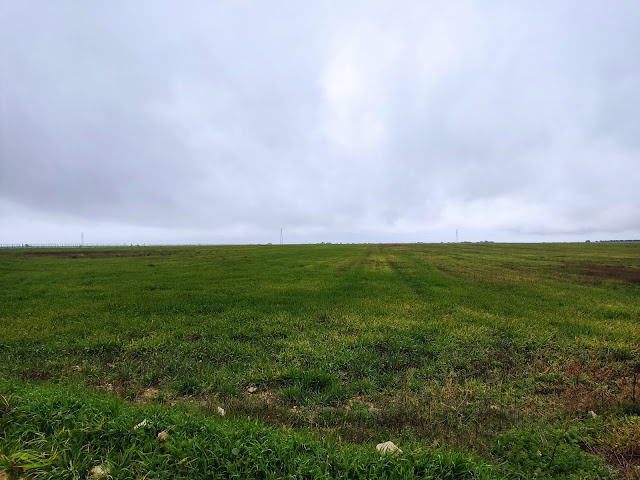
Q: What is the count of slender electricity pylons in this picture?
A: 3